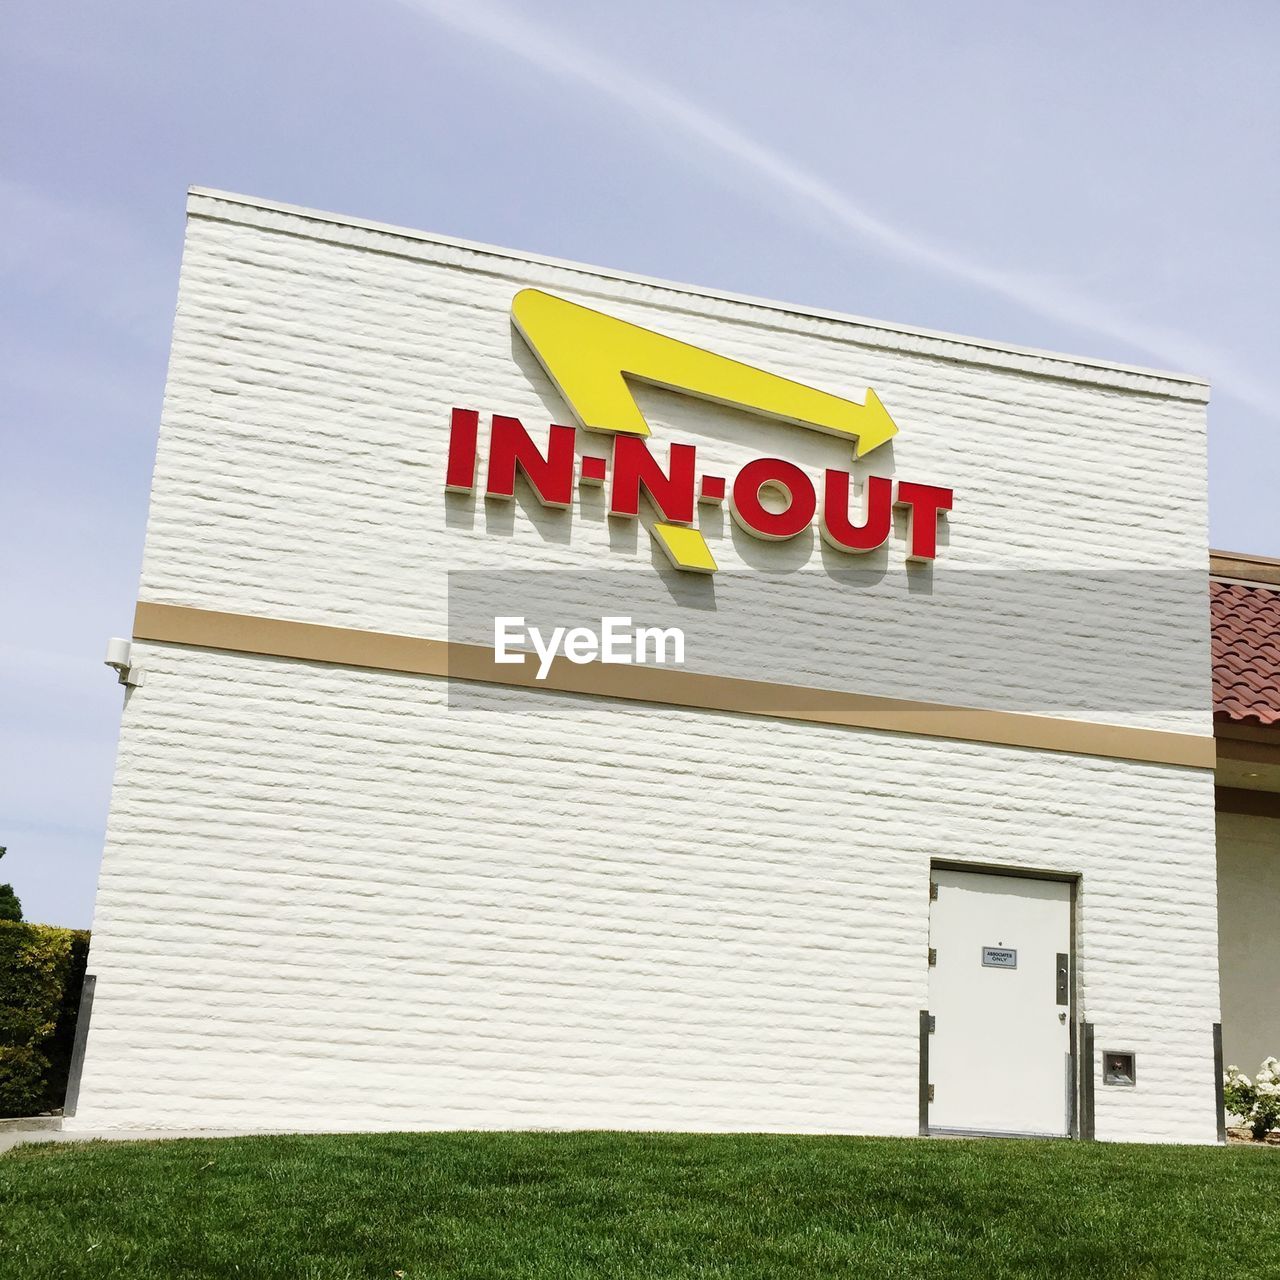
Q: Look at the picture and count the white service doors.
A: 1